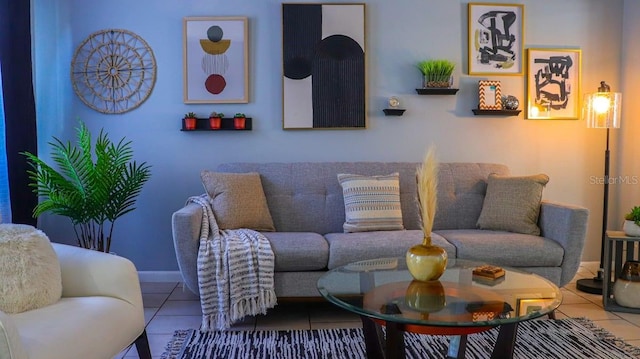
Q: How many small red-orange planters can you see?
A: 3